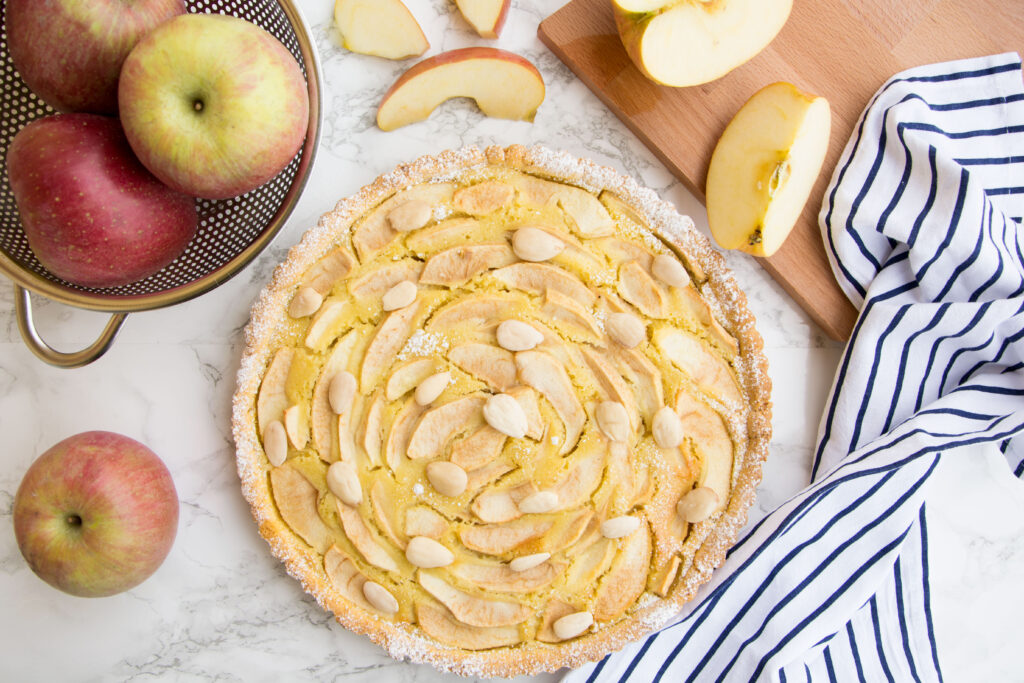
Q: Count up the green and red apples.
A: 4